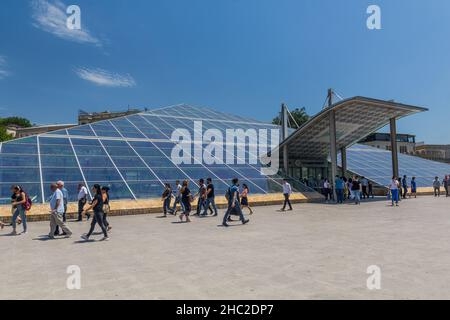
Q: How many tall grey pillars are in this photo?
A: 4